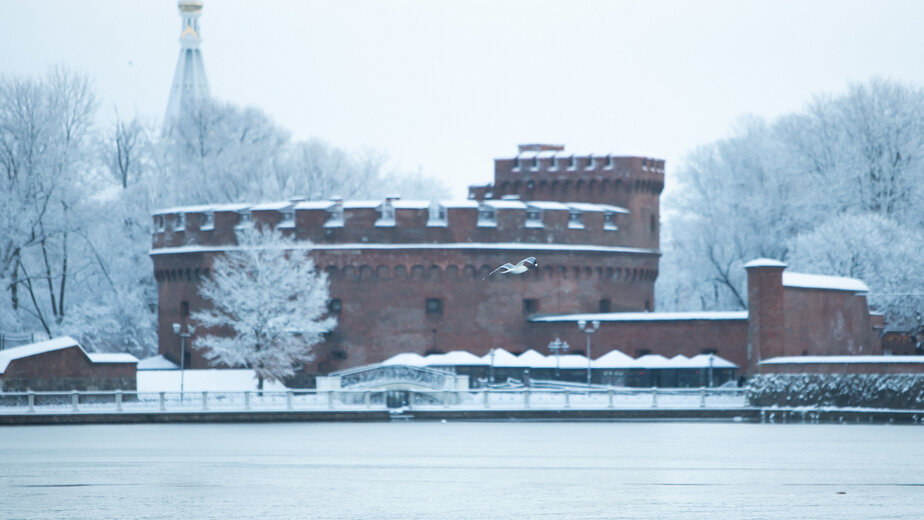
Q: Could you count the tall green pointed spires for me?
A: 0